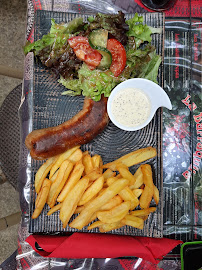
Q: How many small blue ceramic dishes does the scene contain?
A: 0